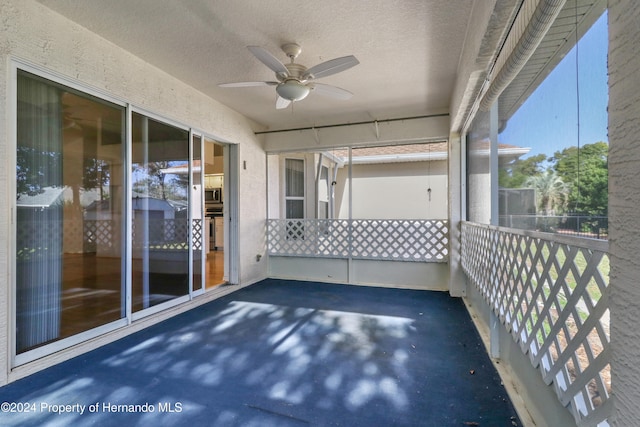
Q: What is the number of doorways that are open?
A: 1